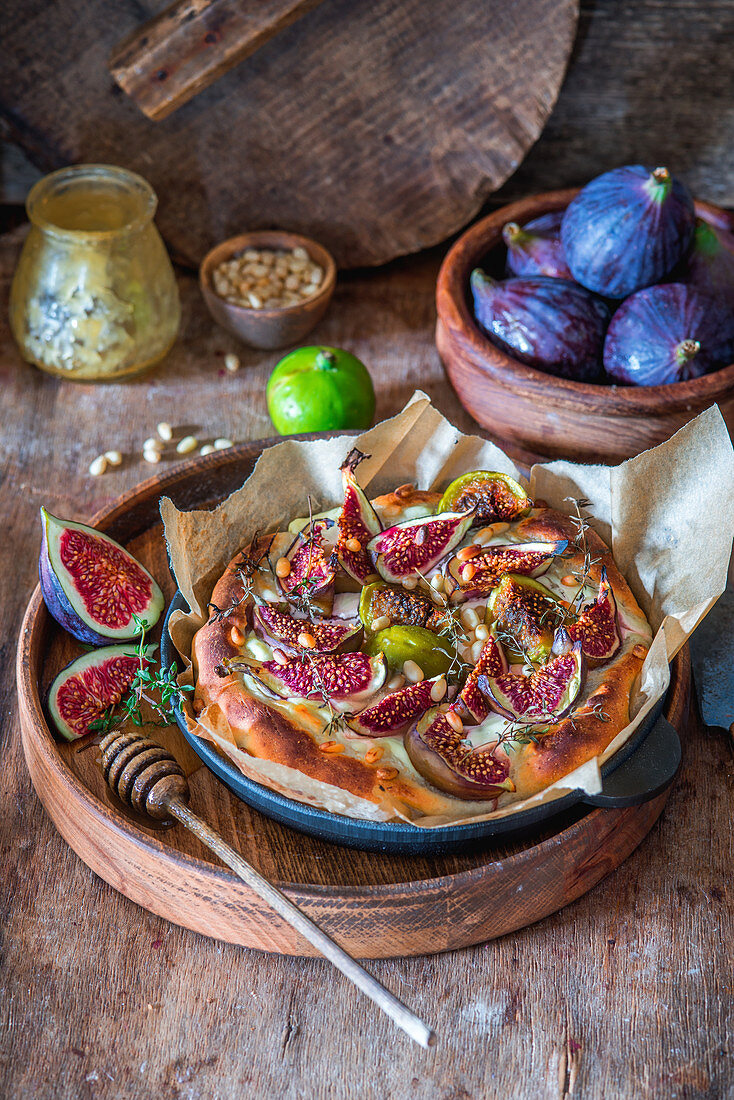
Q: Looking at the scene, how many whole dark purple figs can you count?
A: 5